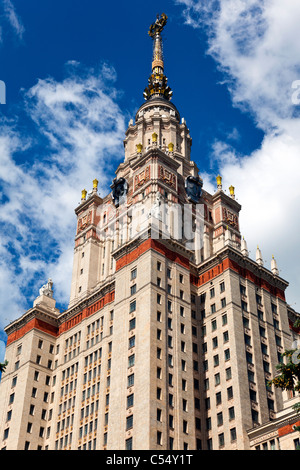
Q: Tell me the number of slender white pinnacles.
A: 4